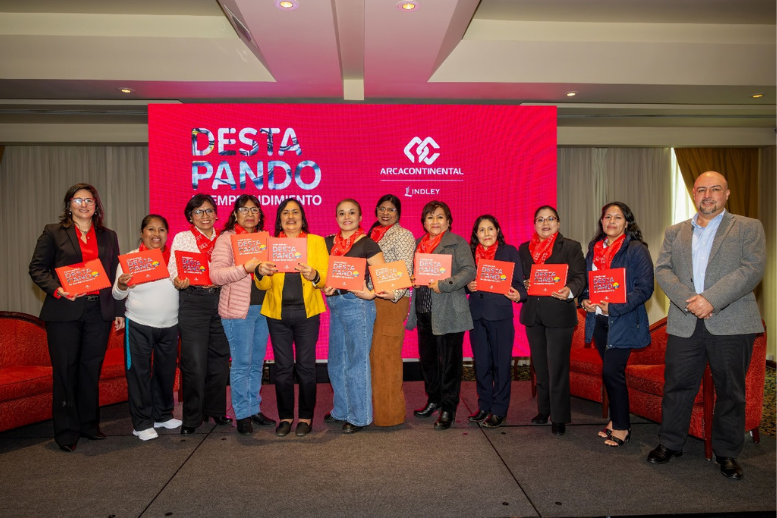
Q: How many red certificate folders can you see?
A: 11